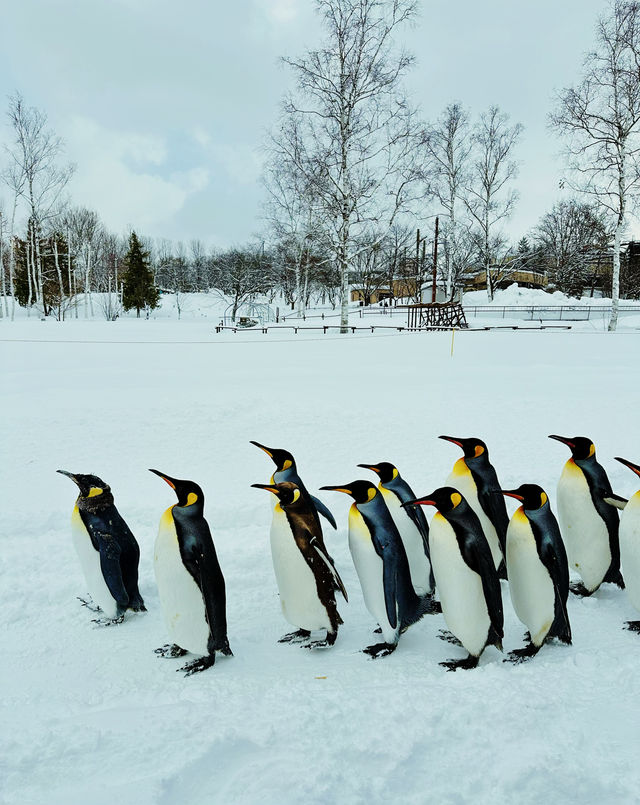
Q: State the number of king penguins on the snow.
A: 11